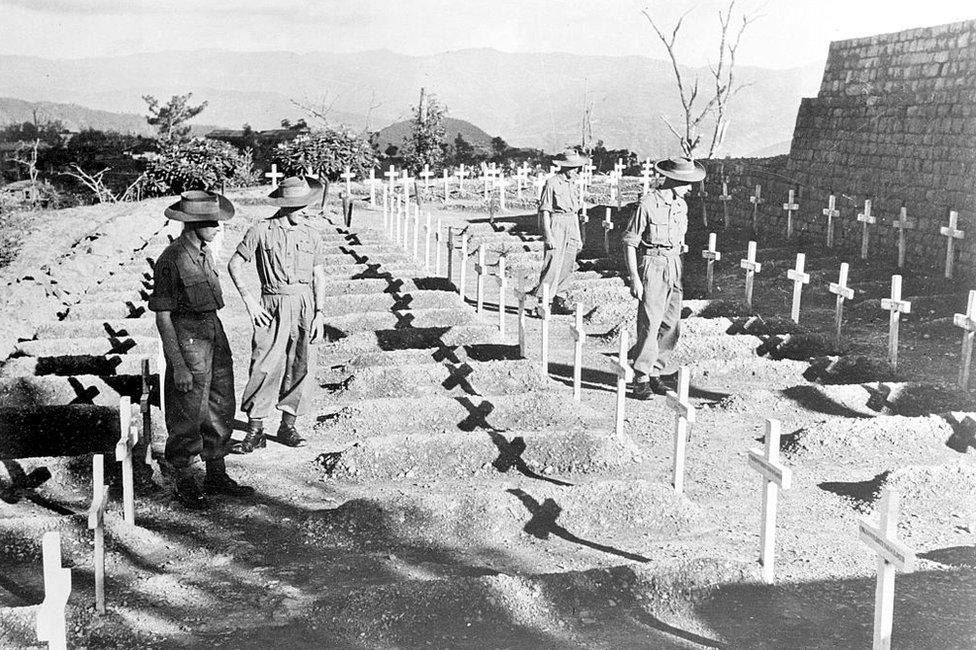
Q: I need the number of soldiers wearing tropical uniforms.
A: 4